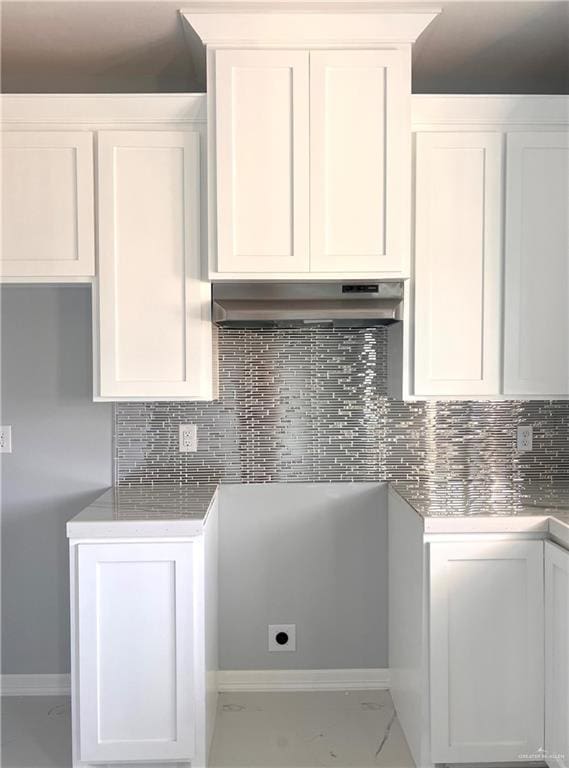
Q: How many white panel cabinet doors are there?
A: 9